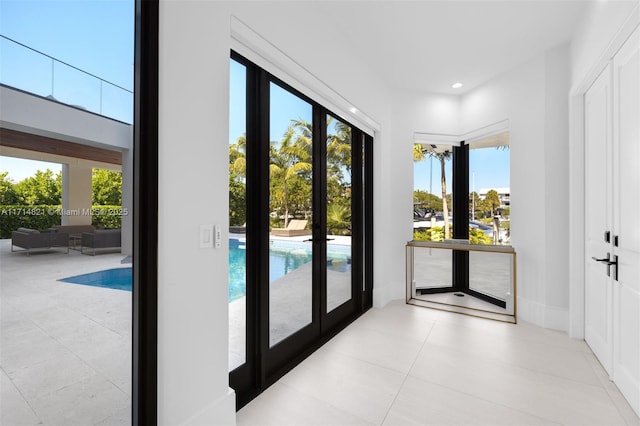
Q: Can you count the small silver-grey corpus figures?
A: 0